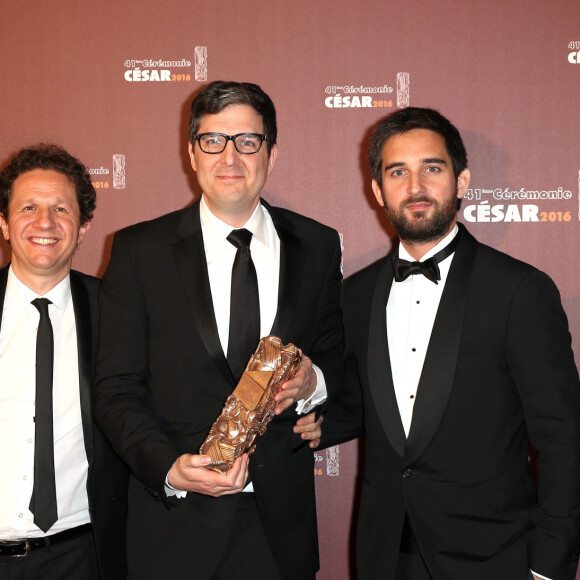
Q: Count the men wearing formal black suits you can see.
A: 3